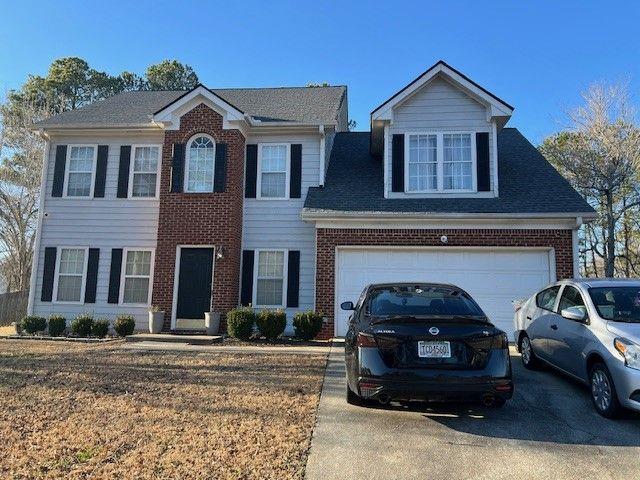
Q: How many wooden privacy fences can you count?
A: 1